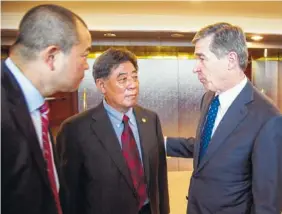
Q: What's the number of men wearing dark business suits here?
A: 3